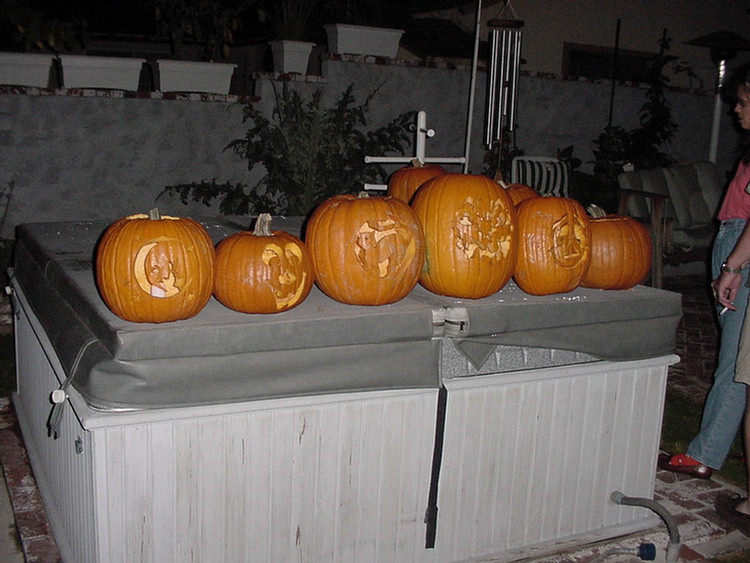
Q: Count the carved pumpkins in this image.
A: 5